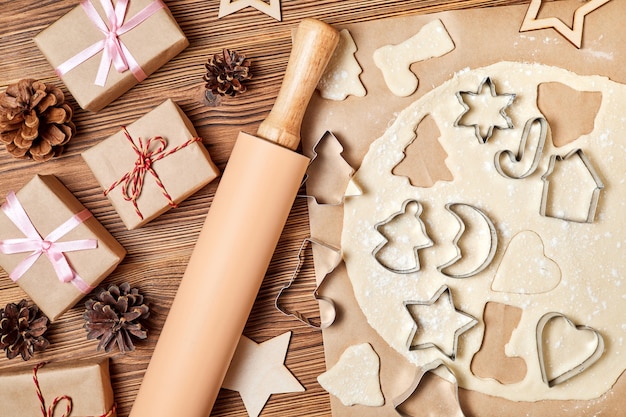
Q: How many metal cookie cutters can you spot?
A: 10